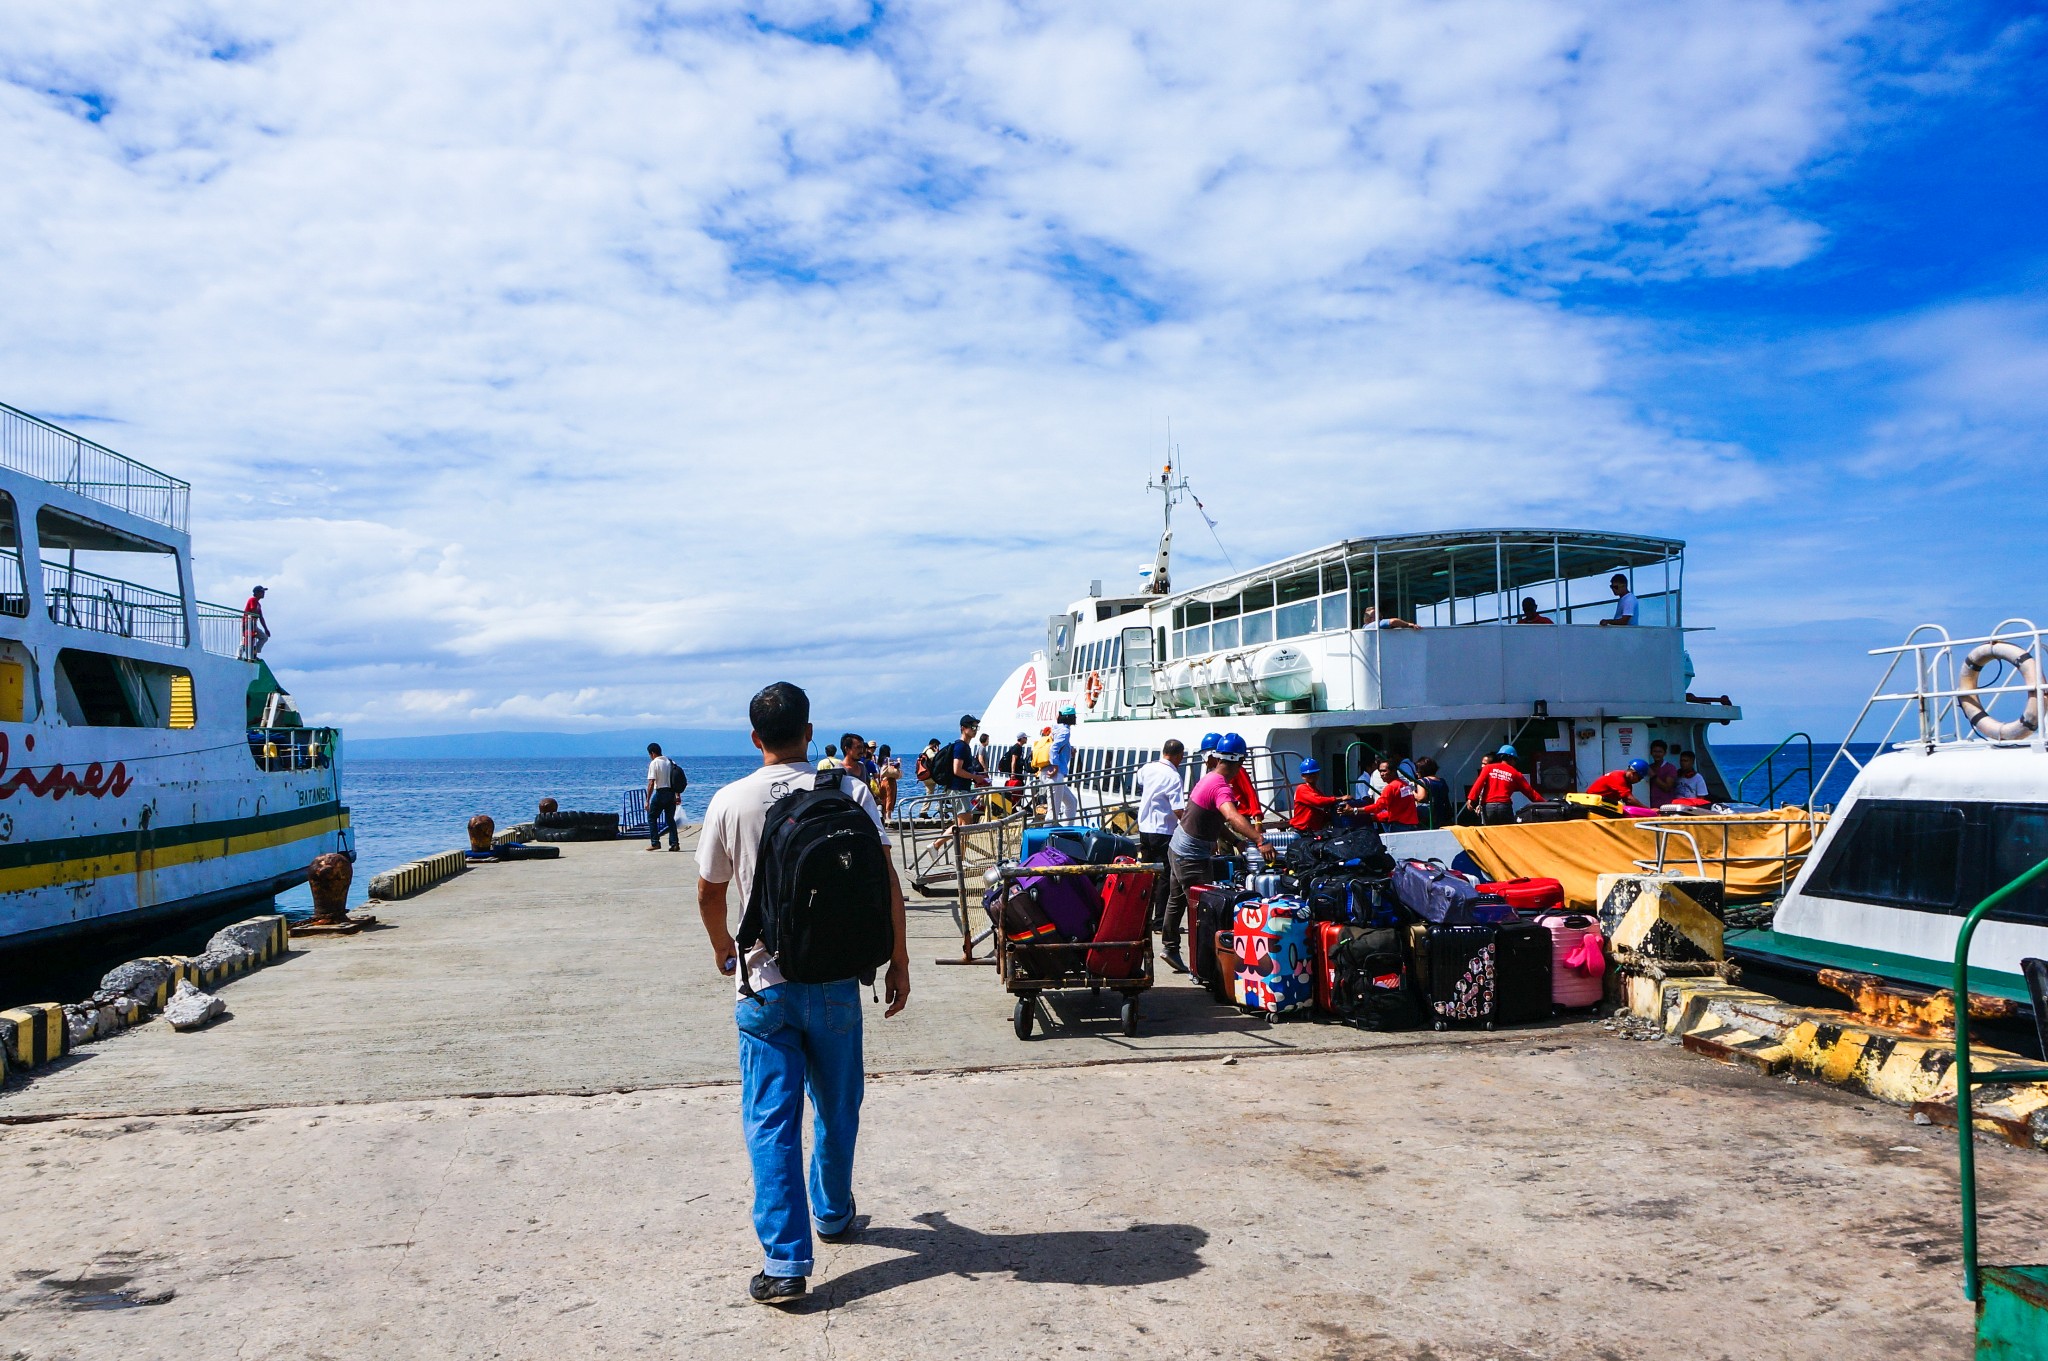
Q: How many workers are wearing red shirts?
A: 5